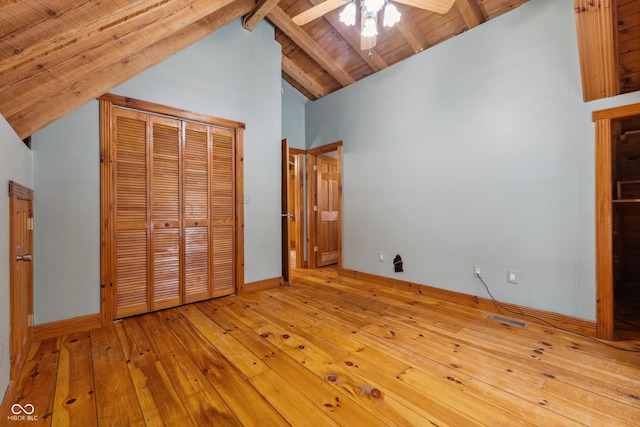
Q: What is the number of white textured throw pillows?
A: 0